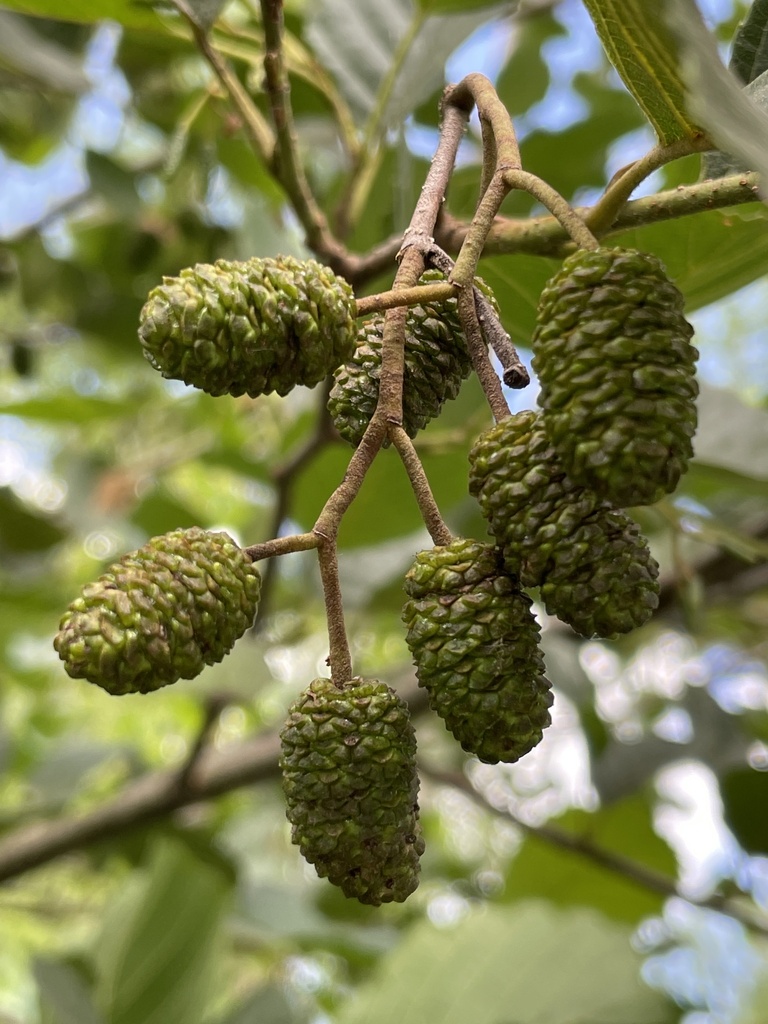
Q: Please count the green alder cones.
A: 7